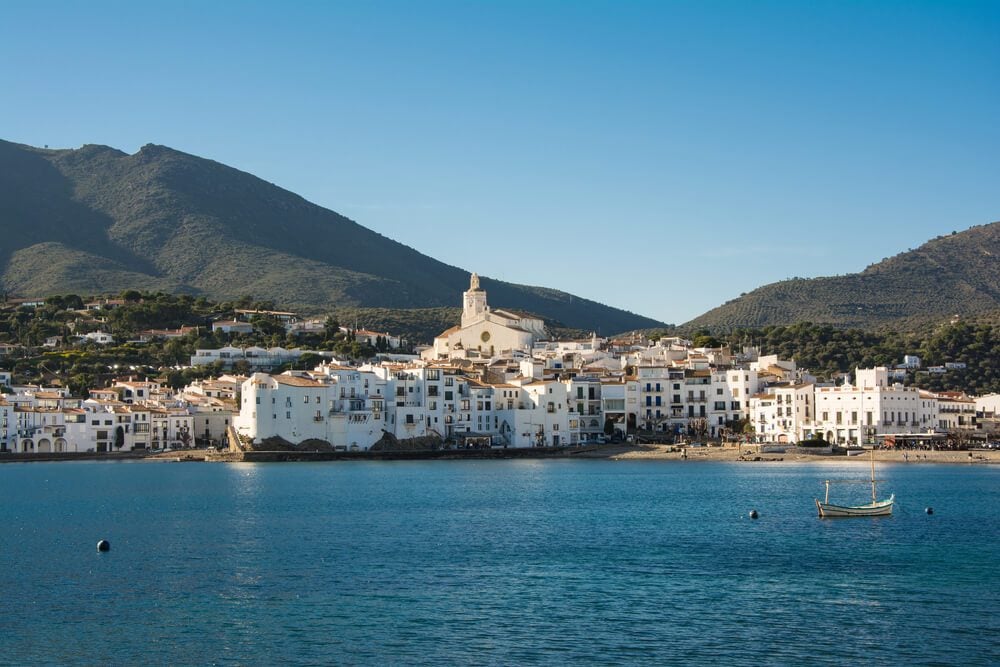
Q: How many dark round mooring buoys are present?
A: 3